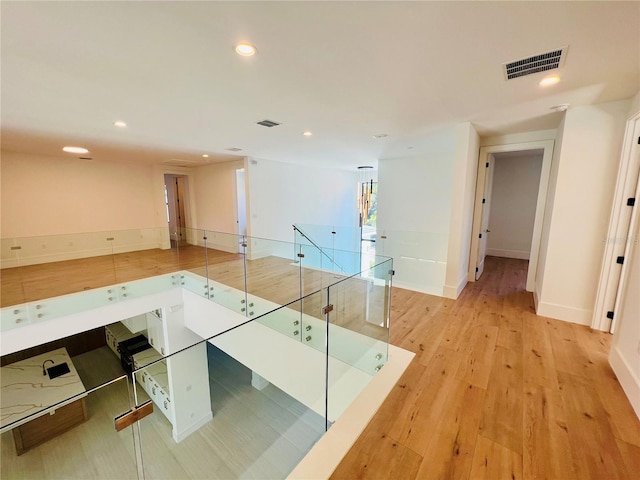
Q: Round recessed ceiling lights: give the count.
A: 6